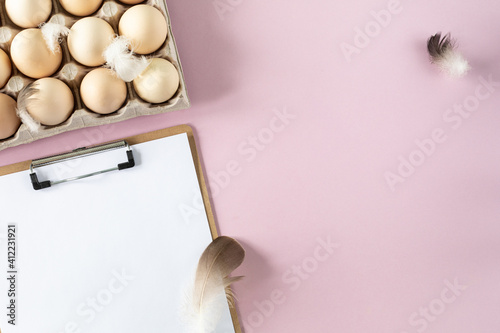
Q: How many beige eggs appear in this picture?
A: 11